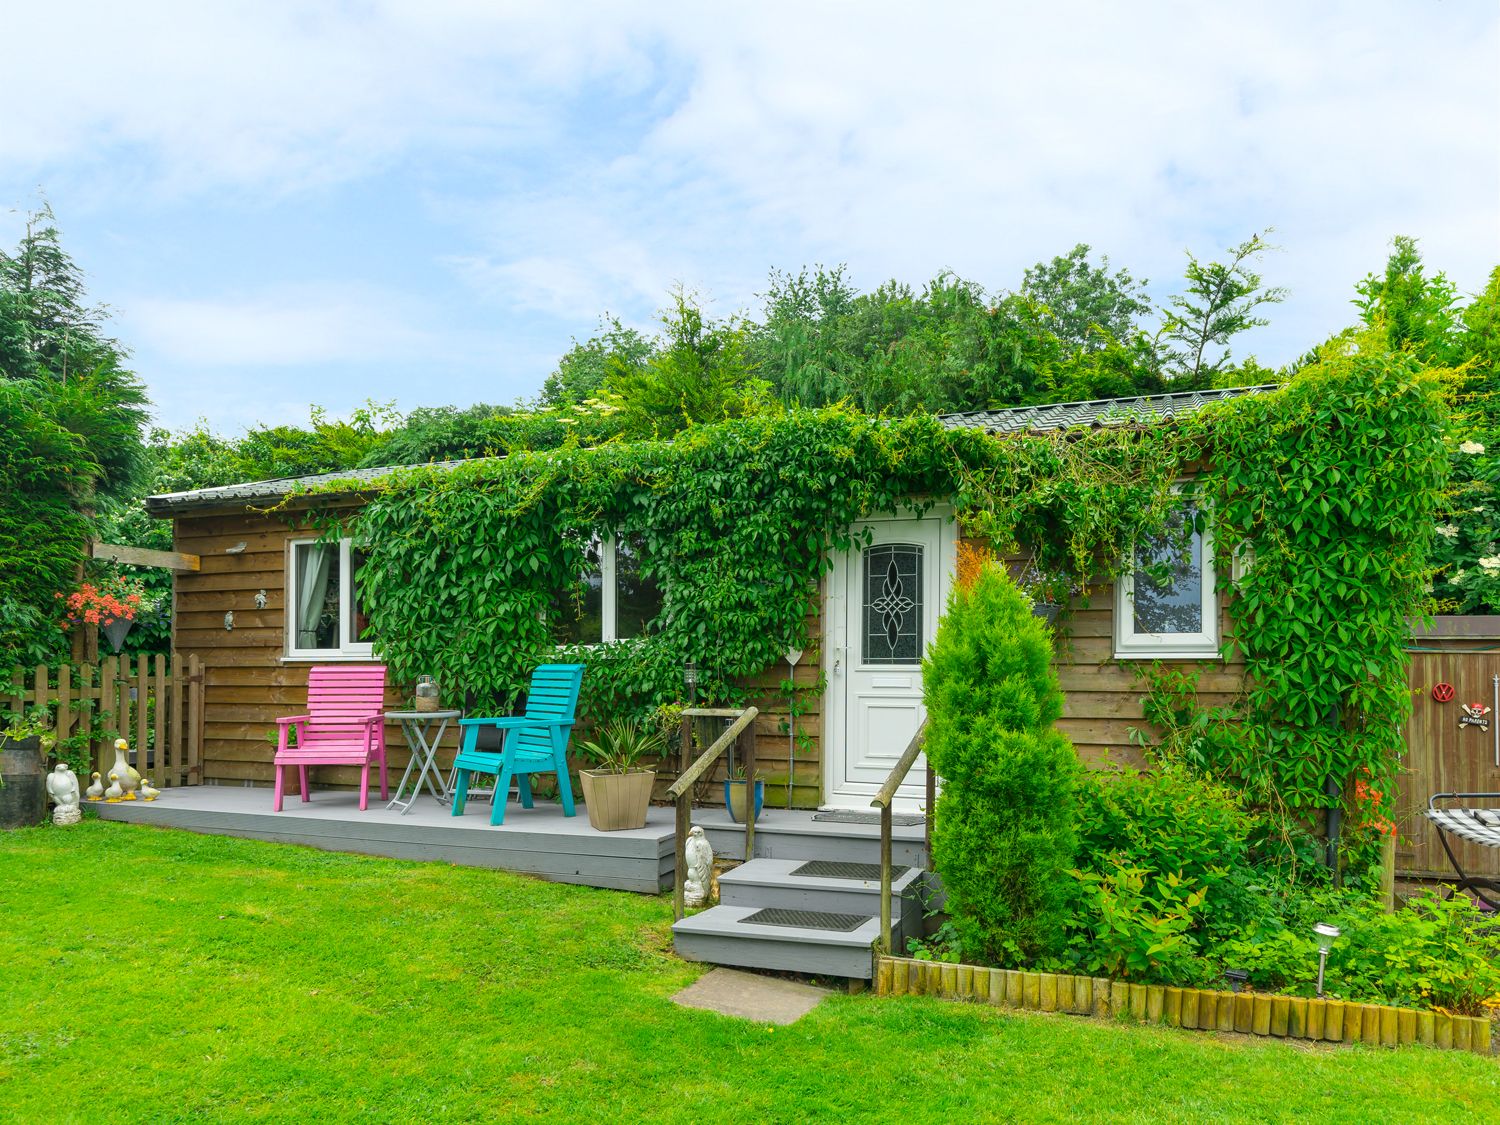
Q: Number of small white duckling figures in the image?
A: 3